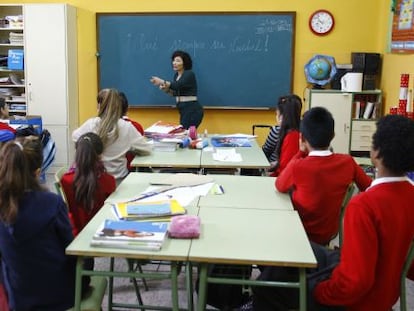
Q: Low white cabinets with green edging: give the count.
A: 1